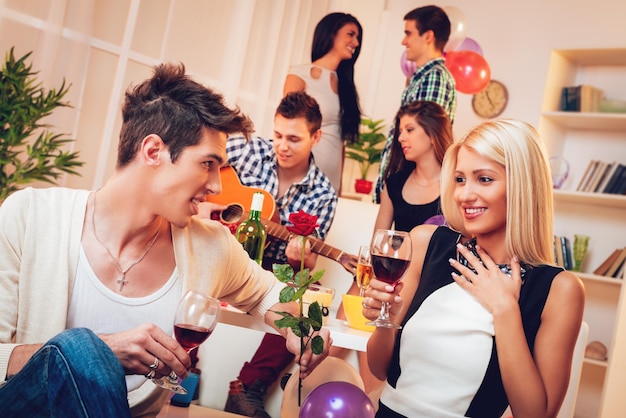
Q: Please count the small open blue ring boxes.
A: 0